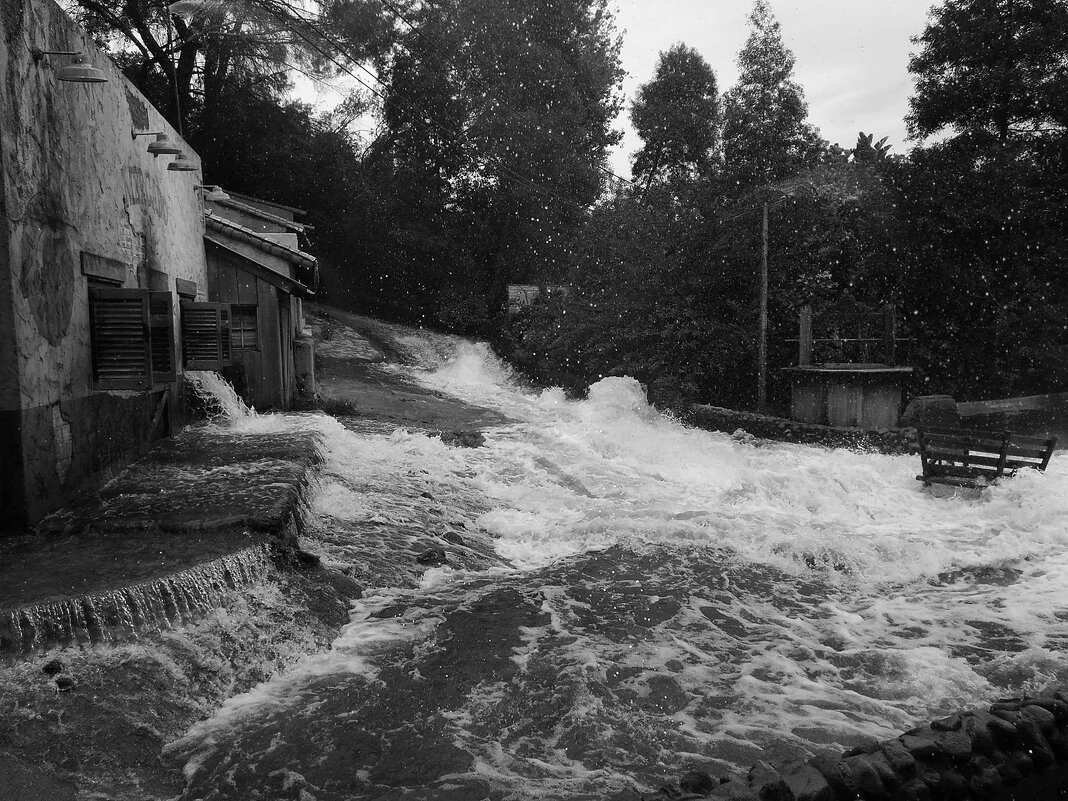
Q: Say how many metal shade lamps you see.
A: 4